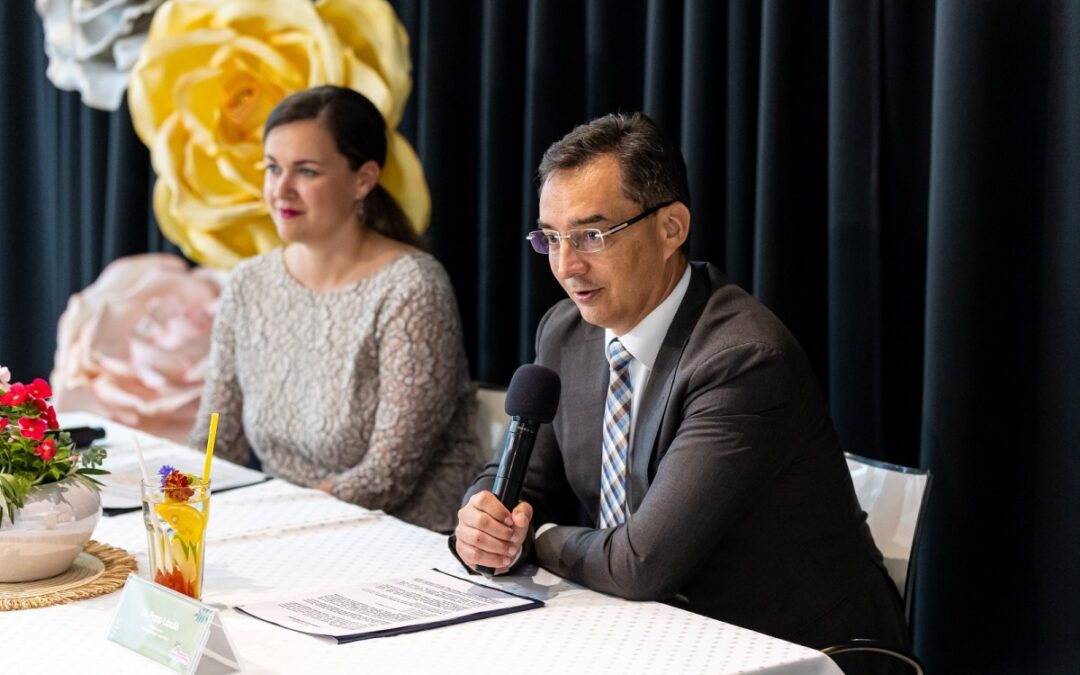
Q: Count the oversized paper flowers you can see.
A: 3